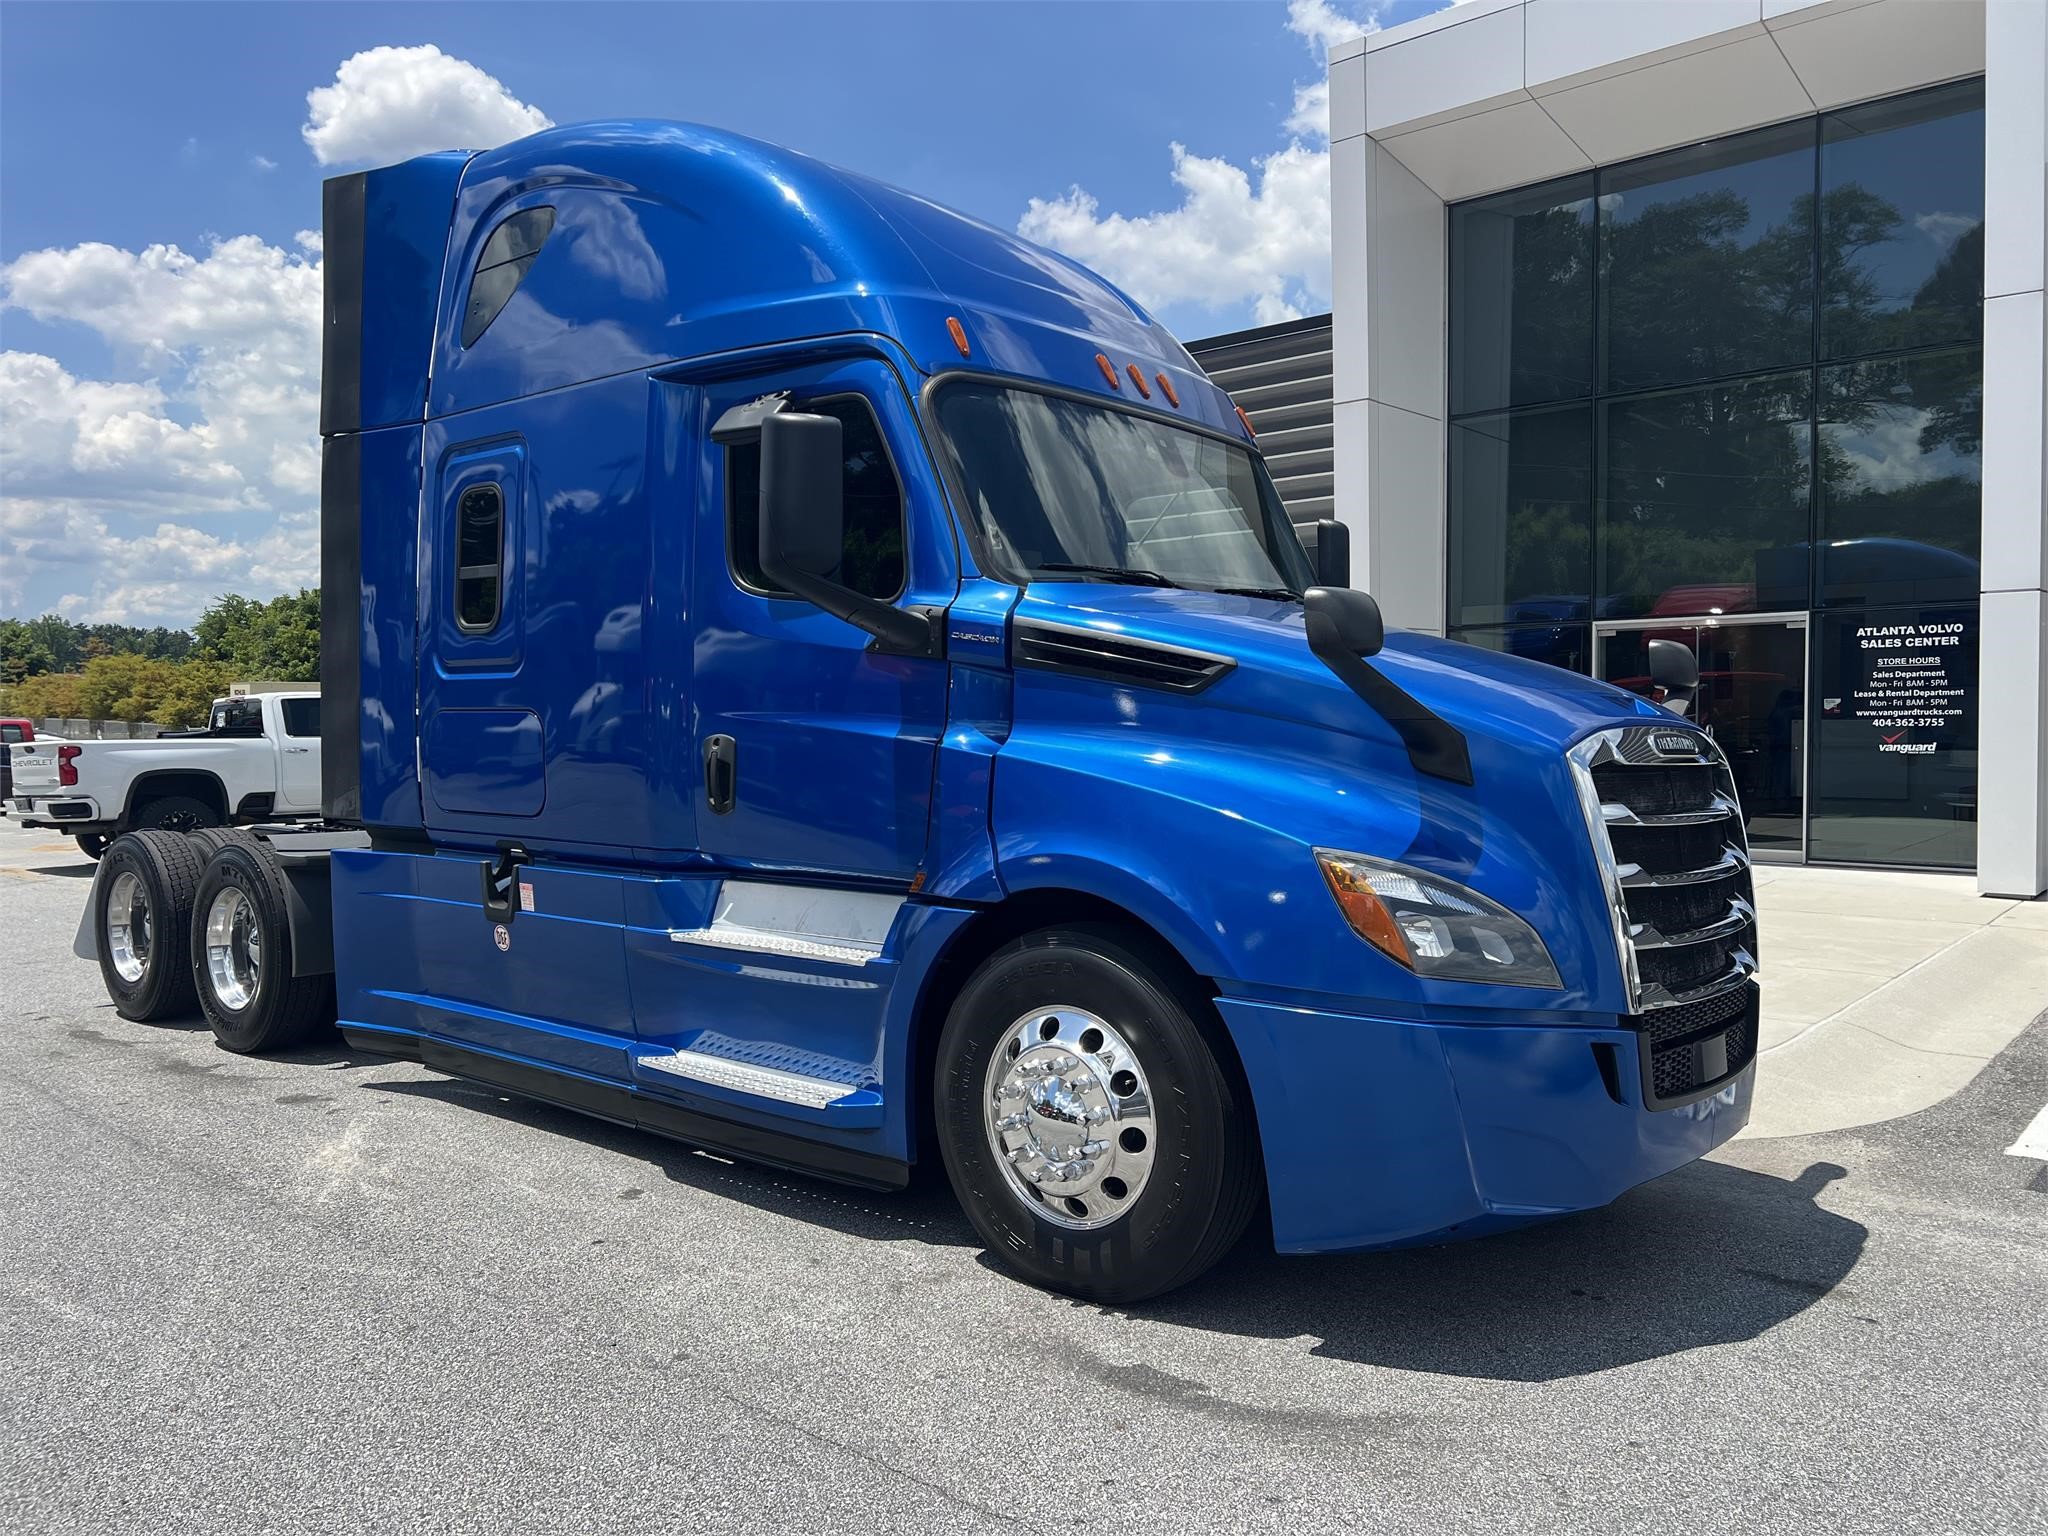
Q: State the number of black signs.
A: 1